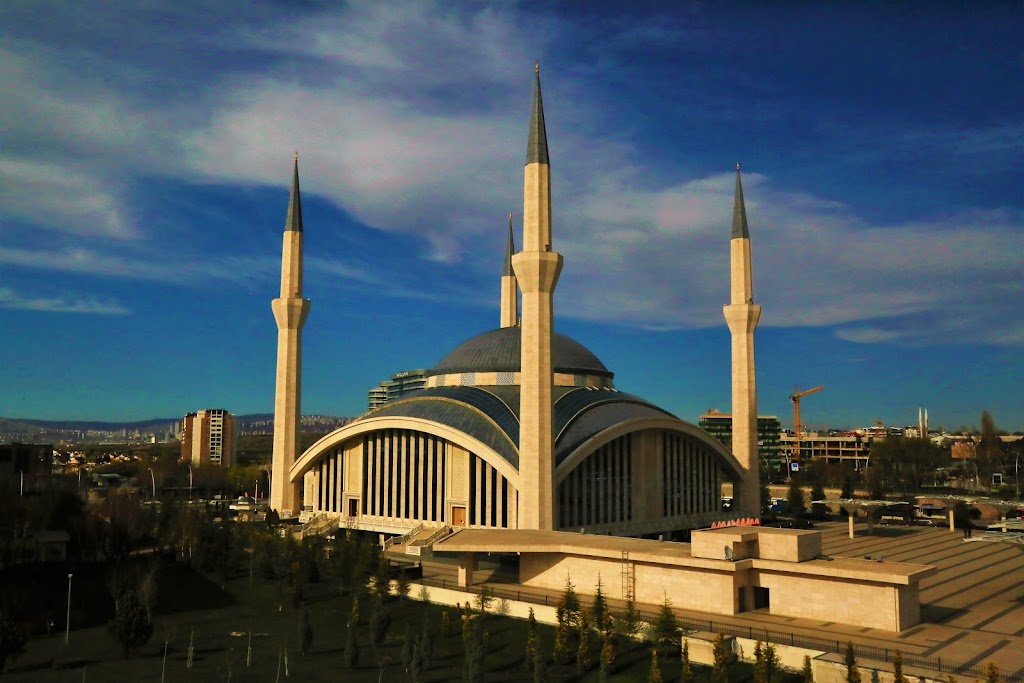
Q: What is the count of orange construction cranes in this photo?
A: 1